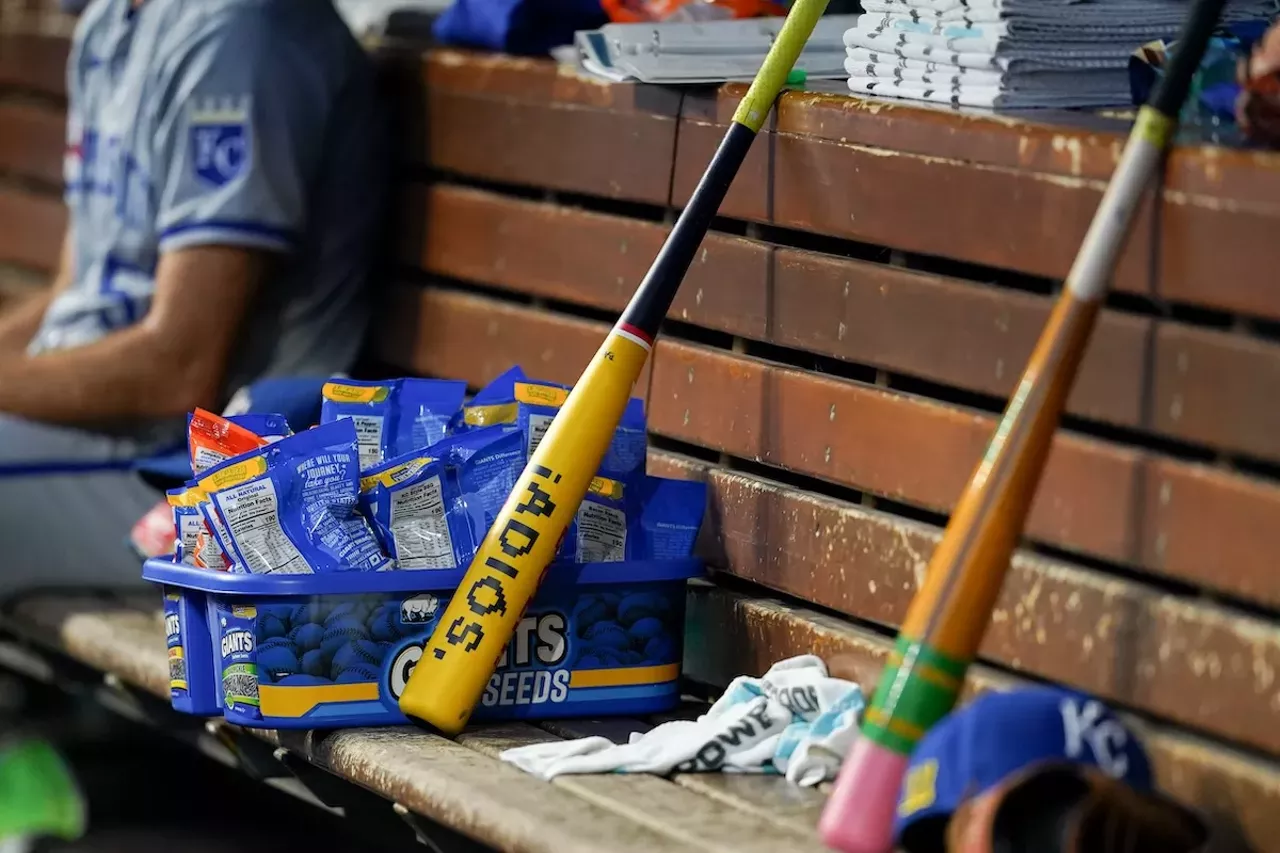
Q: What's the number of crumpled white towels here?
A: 1